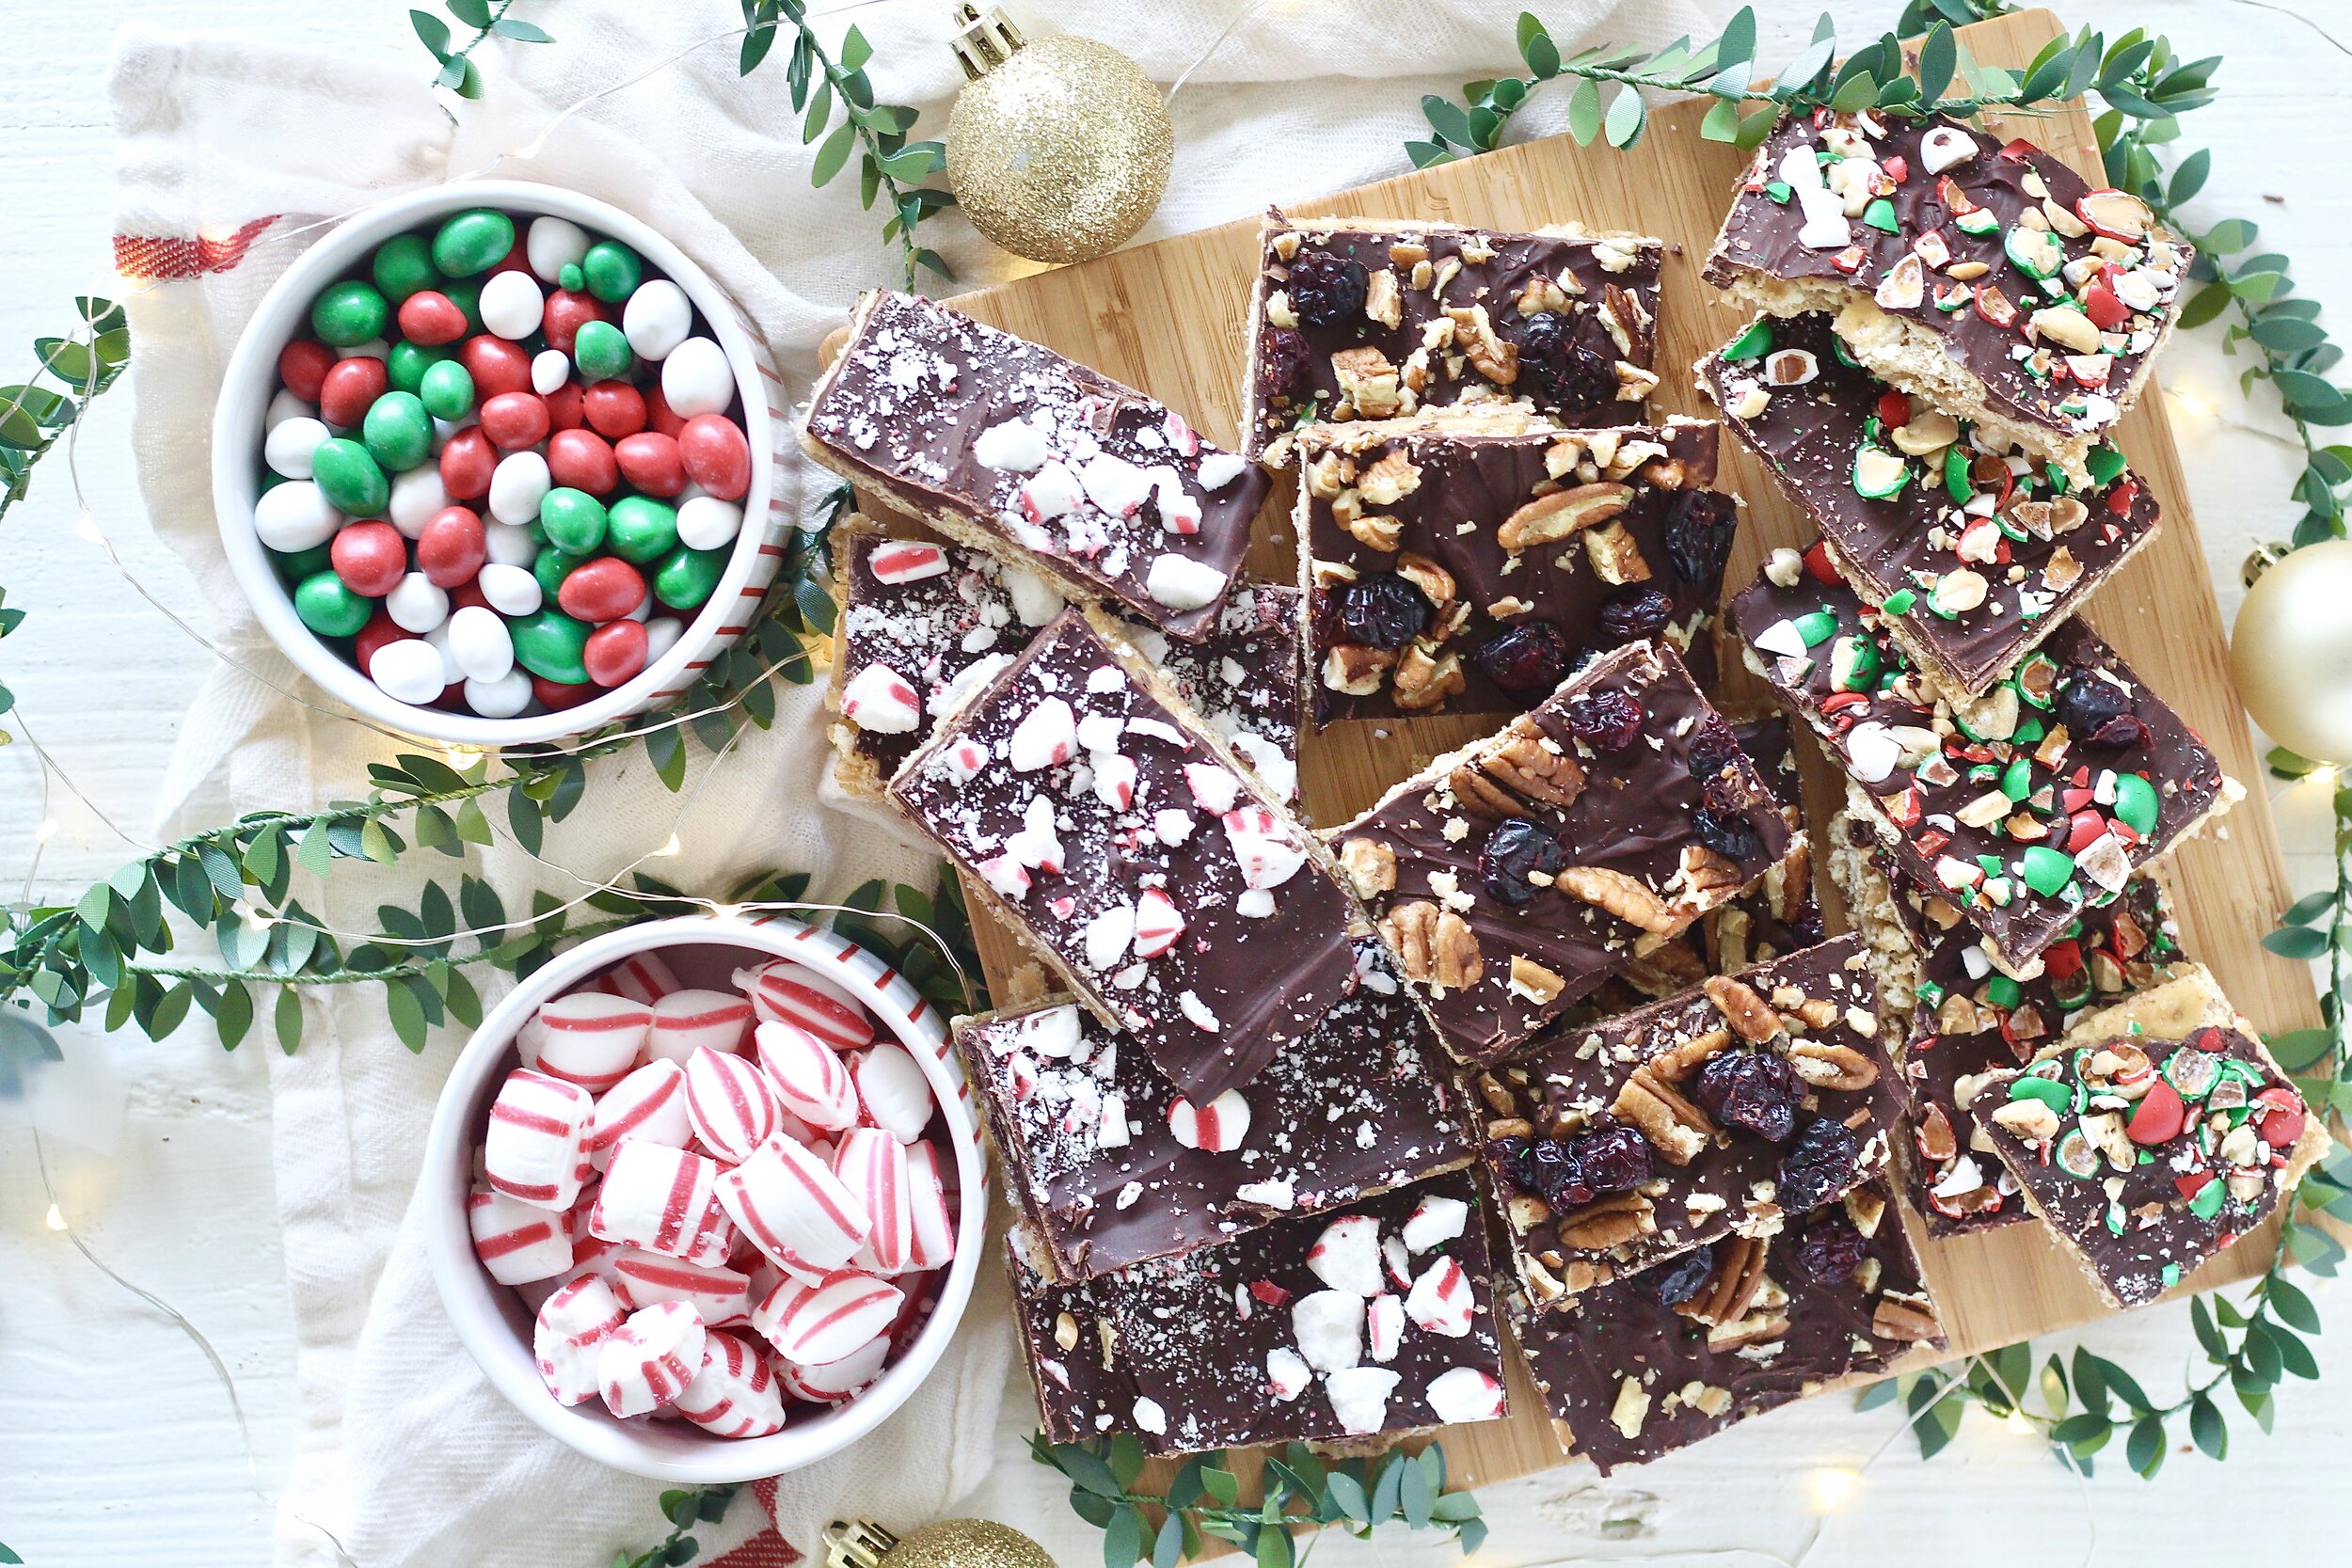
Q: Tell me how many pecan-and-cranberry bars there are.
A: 6